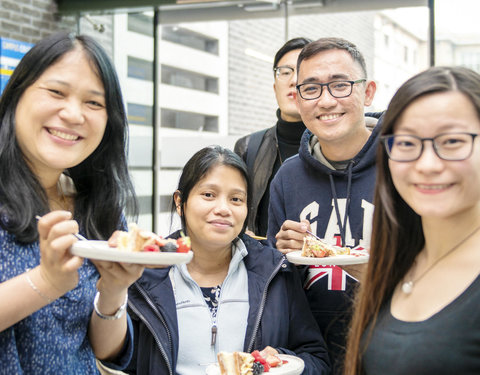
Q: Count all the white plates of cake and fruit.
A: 3